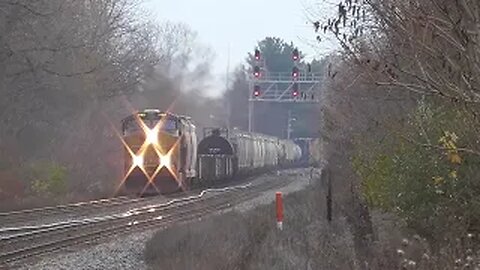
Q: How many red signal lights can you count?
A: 6